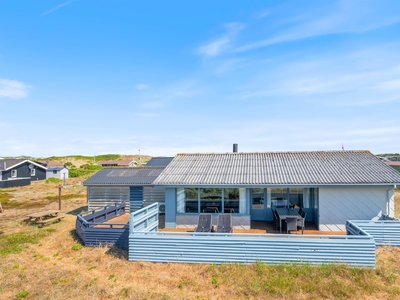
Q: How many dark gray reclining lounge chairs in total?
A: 2